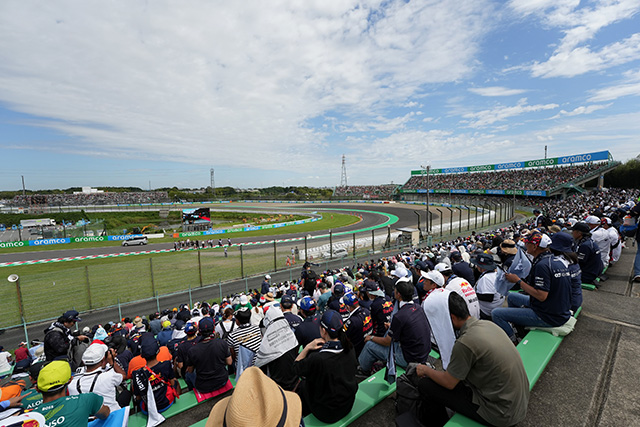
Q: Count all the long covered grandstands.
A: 1